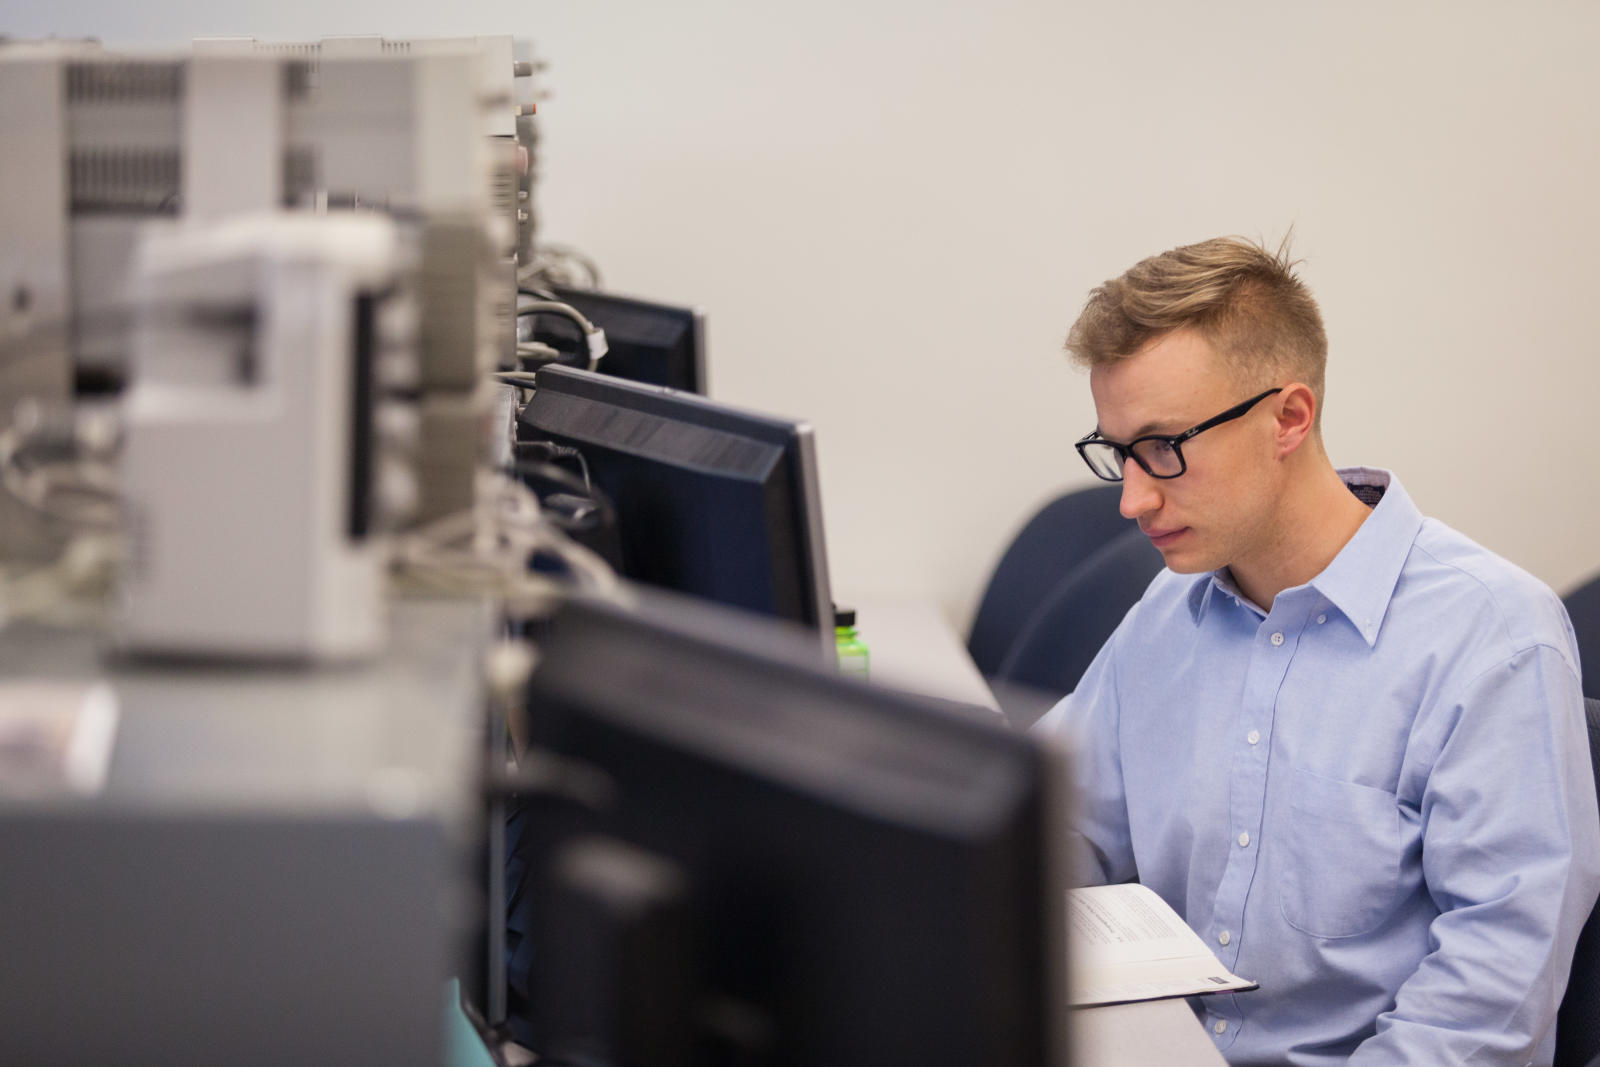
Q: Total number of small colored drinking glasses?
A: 0